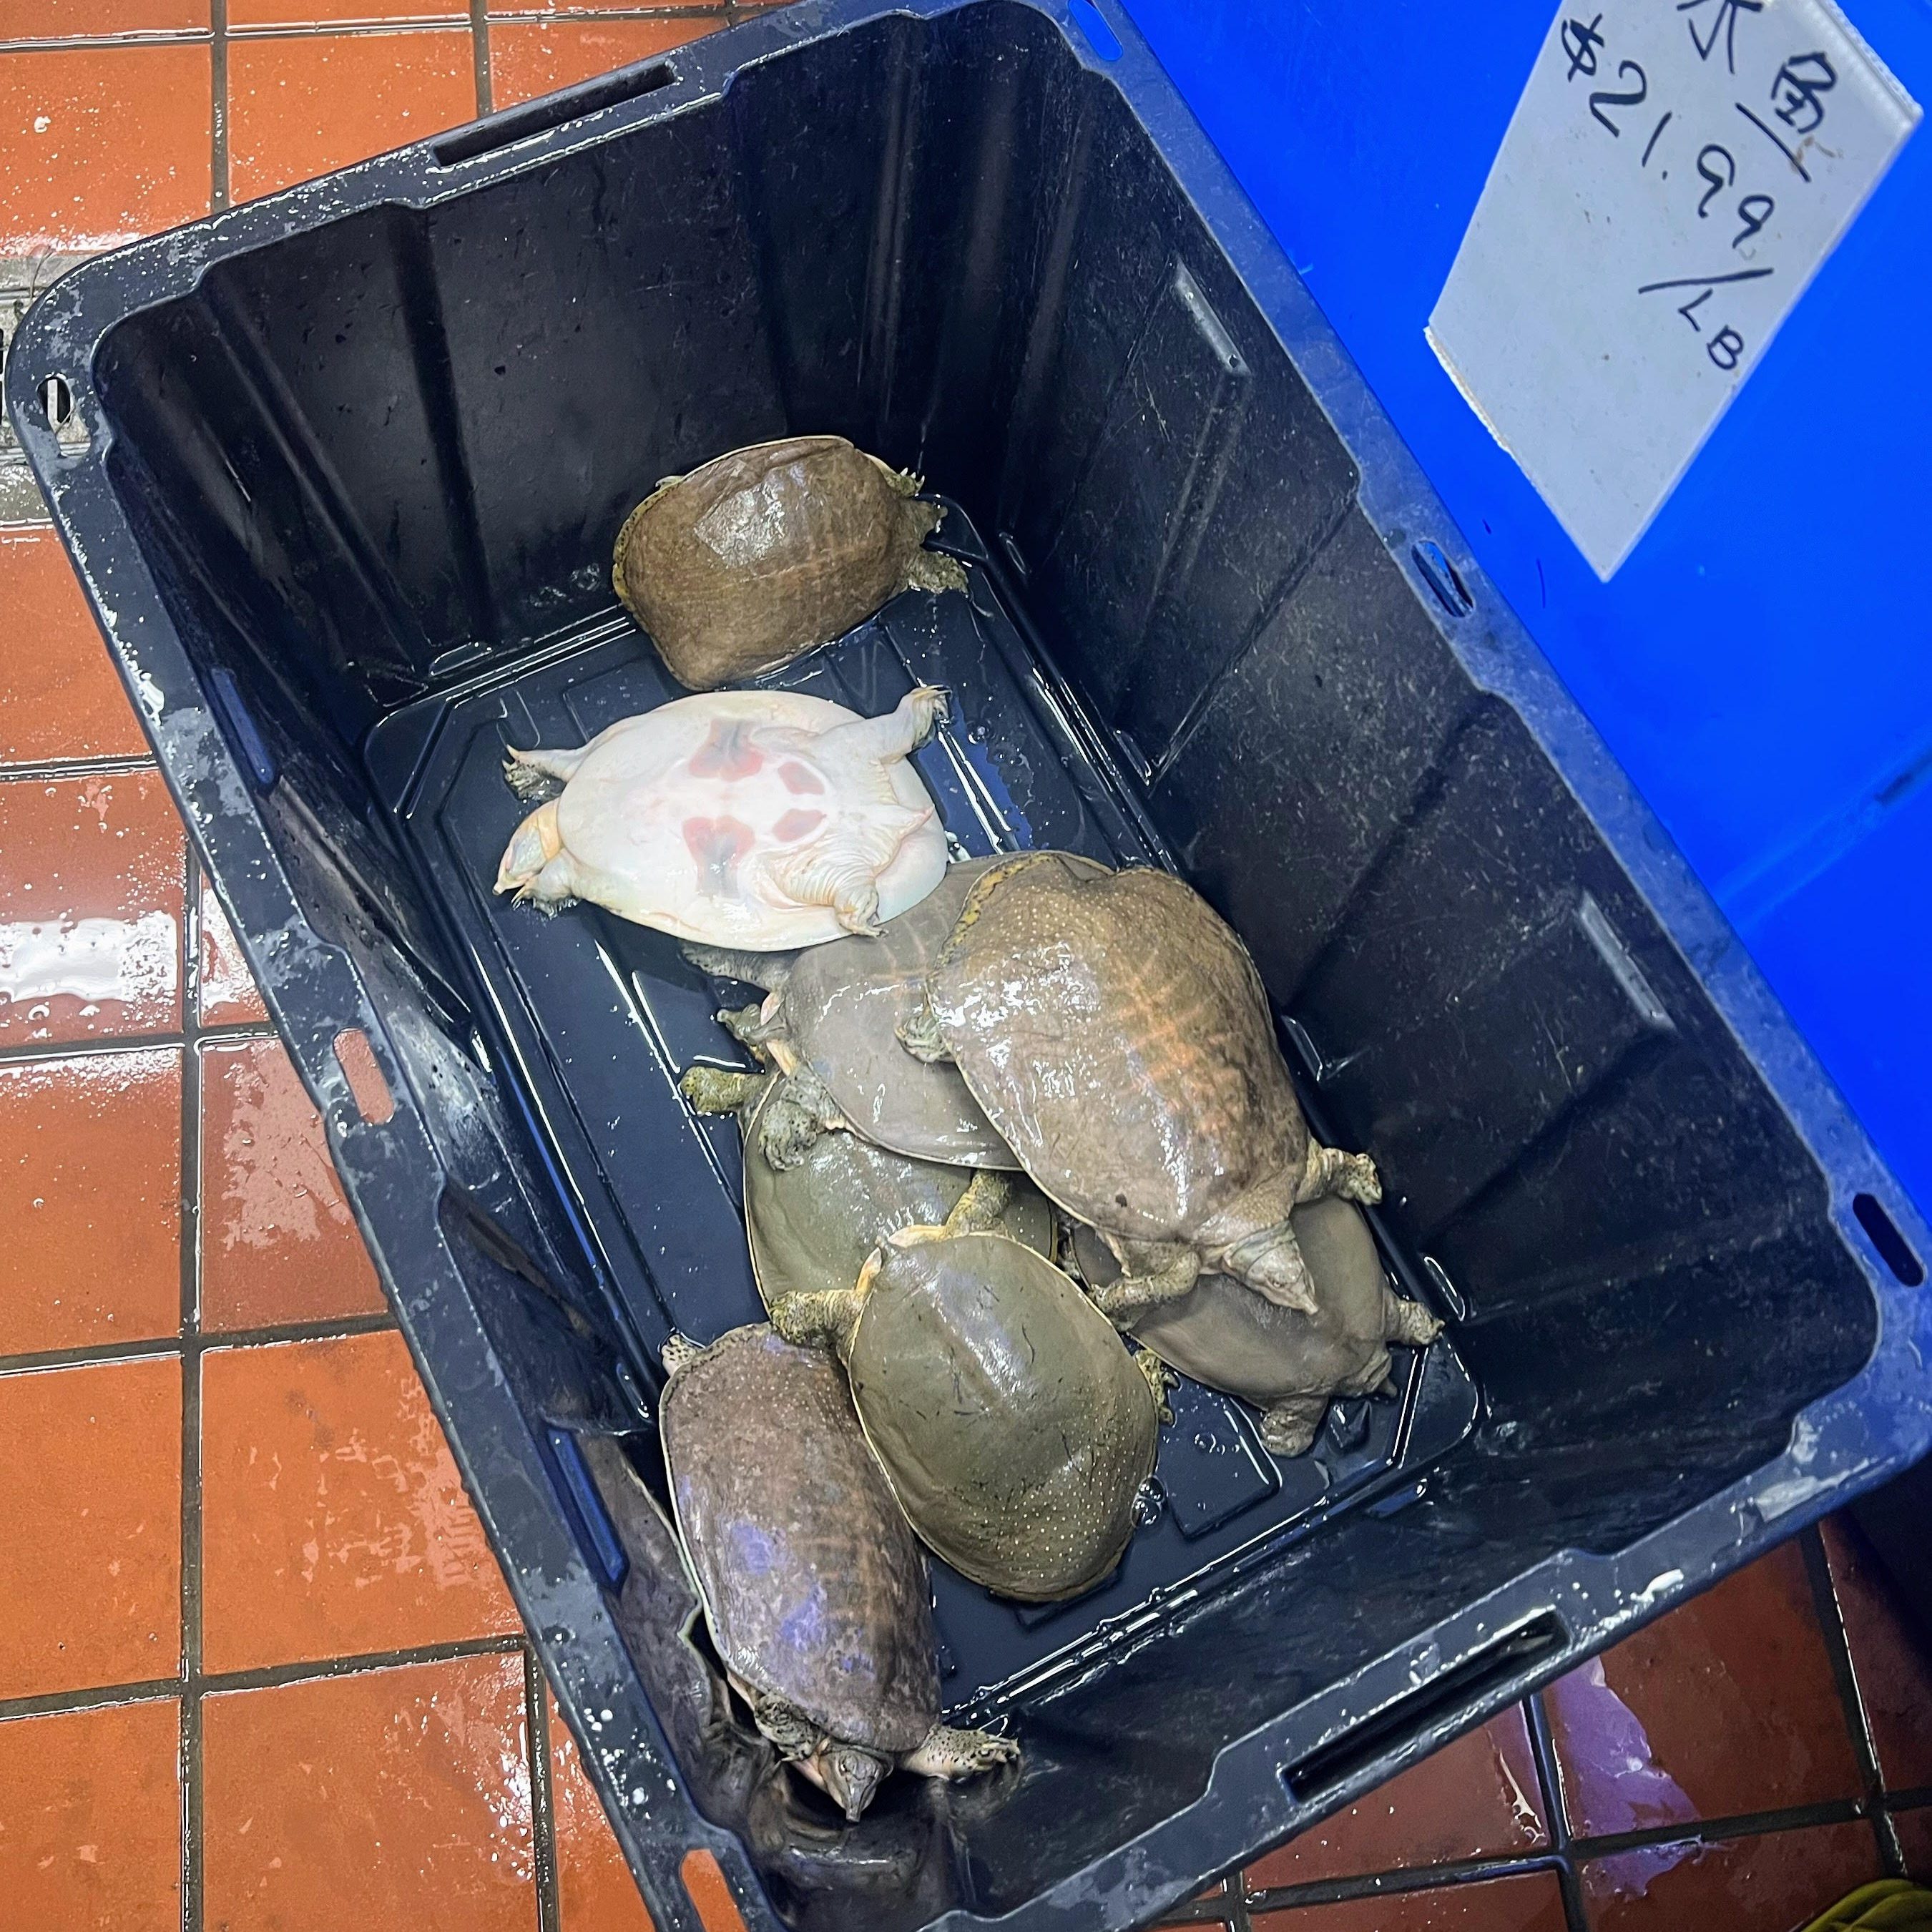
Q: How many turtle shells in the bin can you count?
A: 8